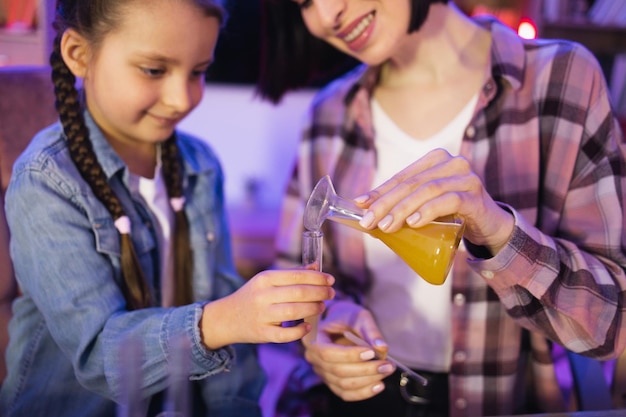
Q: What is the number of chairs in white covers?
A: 0